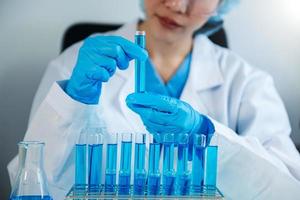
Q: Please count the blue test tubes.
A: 11